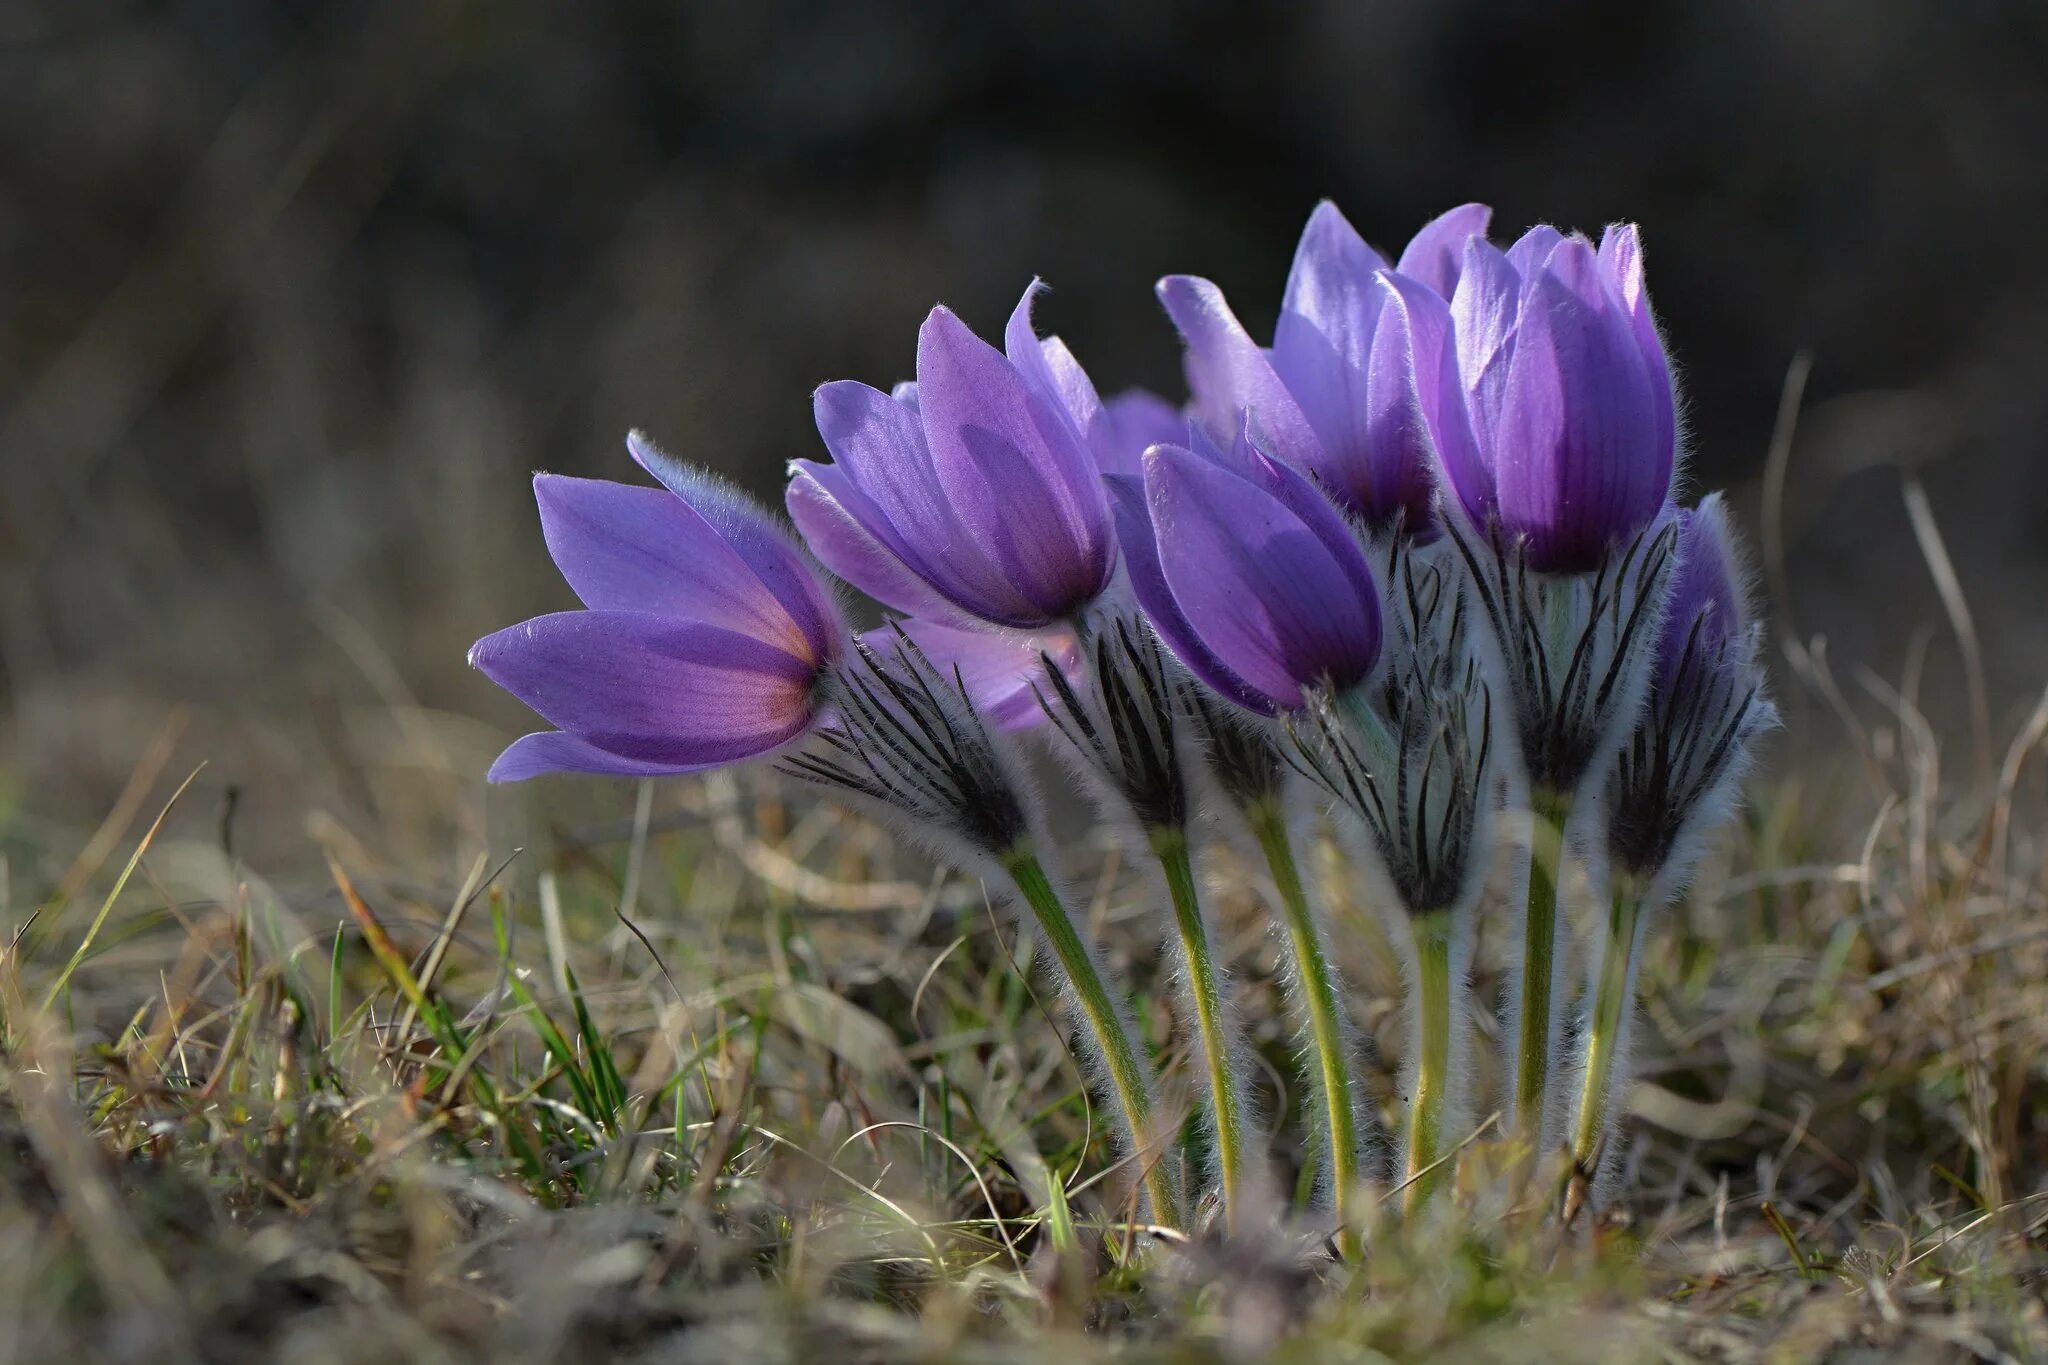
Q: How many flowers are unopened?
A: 1